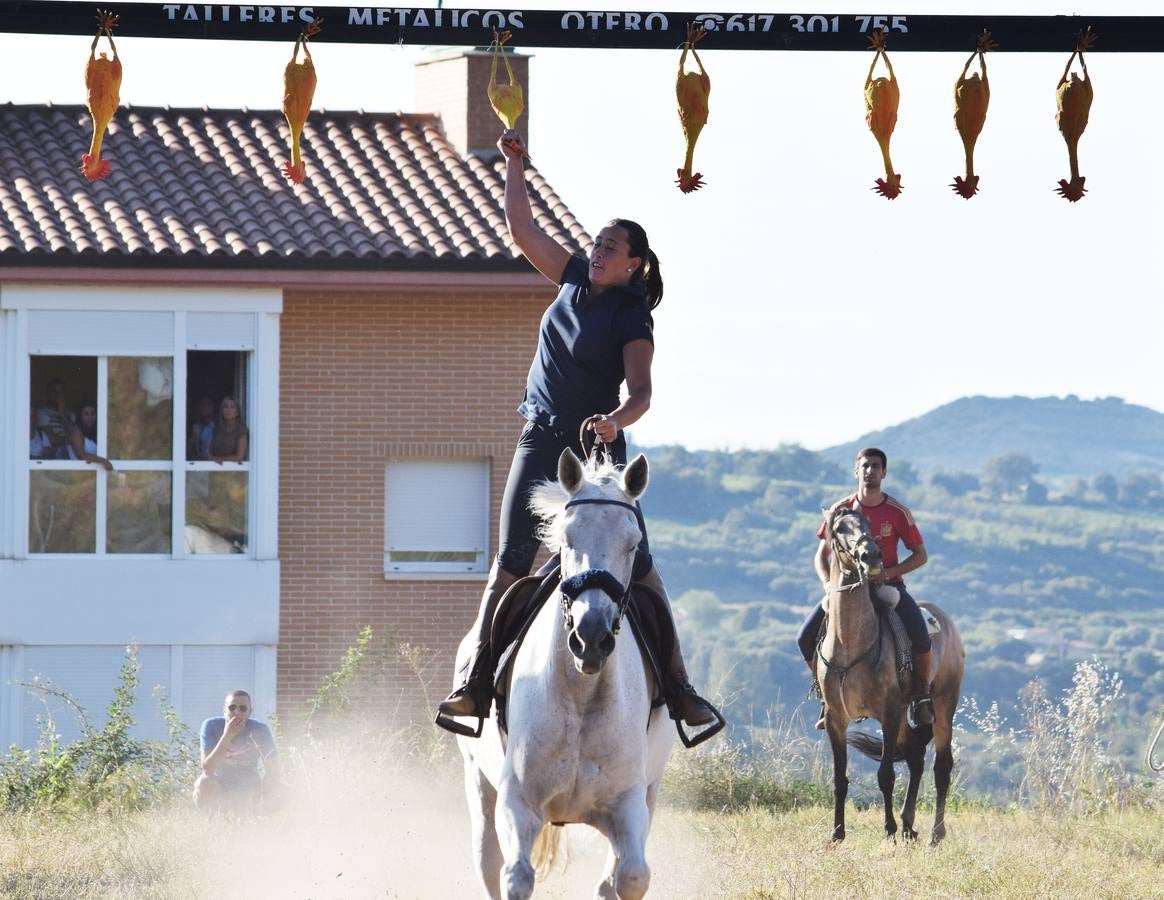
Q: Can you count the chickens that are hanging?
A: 7